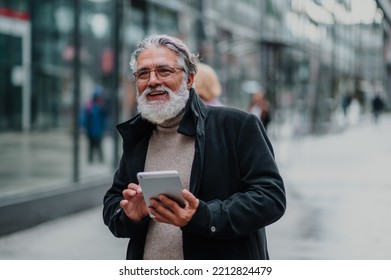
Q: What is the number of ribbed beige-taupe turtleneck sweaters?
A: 1